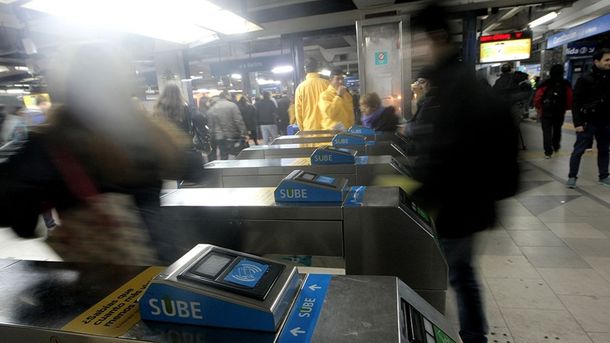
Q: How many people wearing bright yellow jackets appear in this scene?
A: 2